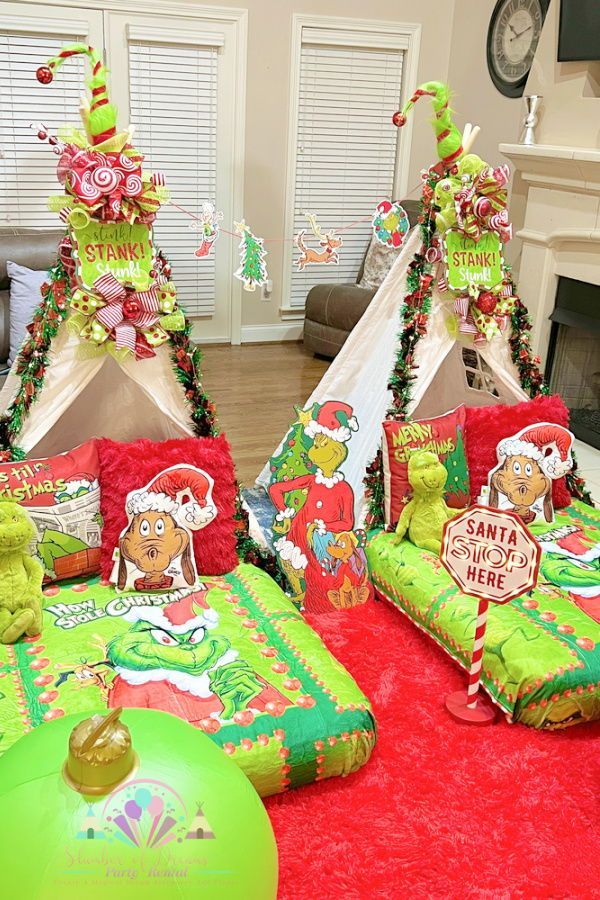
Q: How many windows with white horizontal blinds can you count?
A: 3